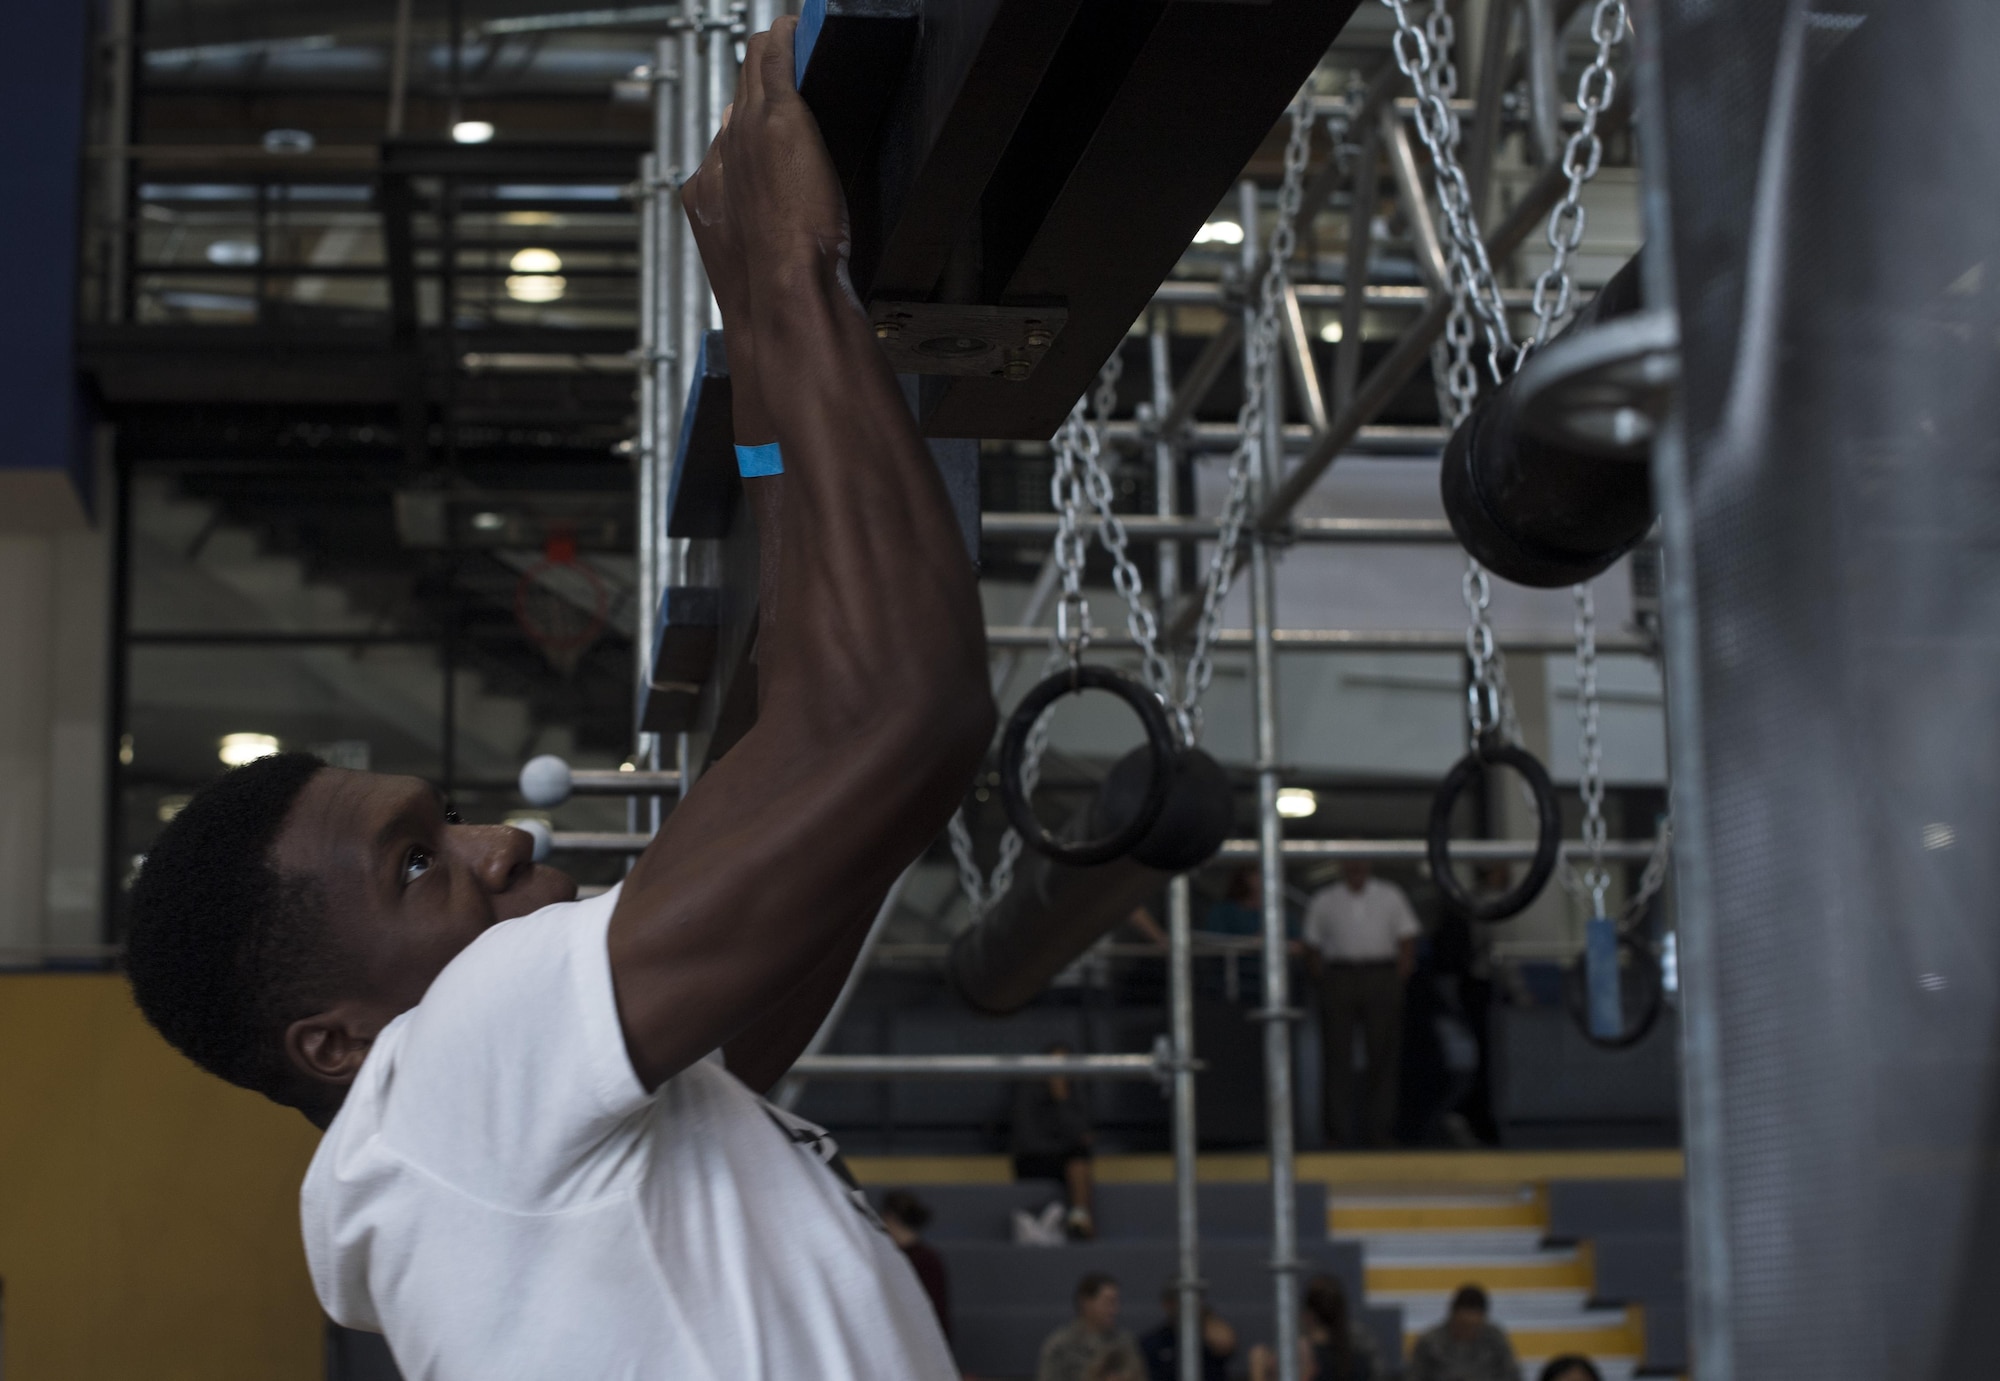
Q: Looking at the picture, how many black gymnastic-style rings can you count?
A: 3